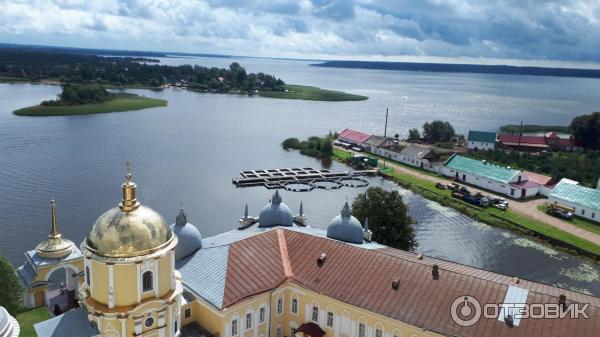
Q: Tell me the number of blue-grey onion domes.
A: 3